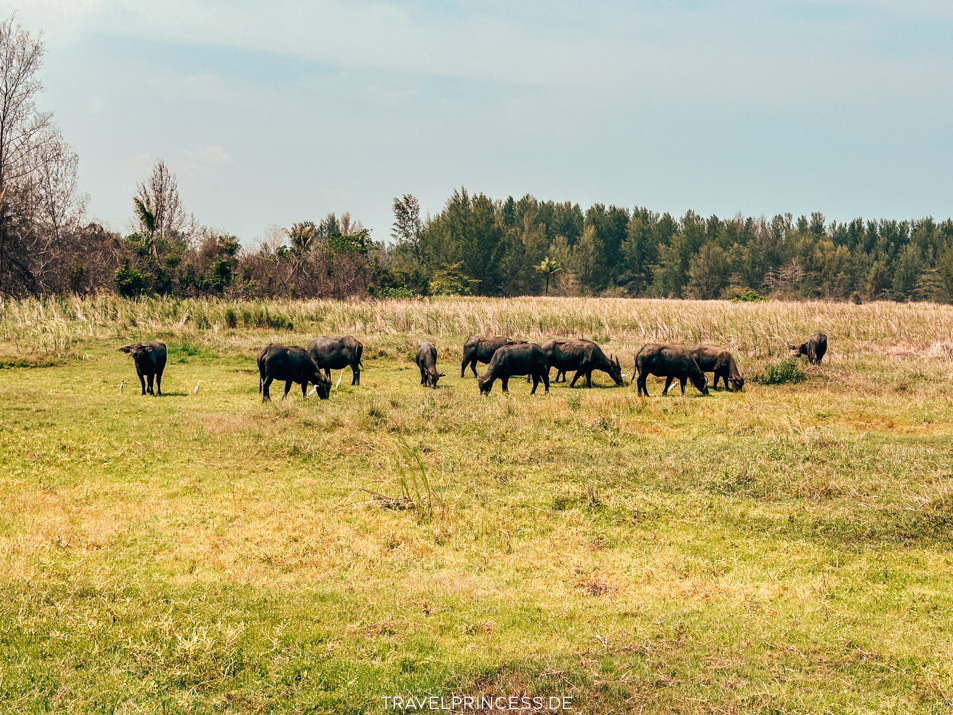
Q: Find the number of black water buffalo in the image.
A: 10